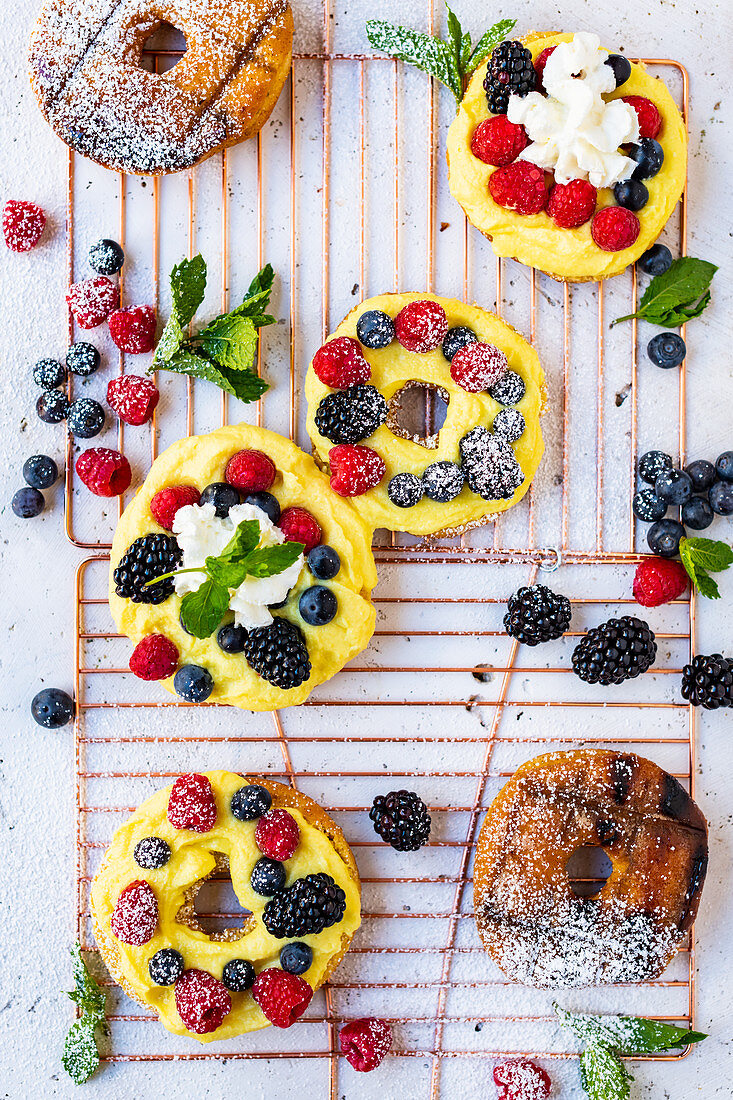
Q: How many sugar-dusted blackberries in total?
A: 2